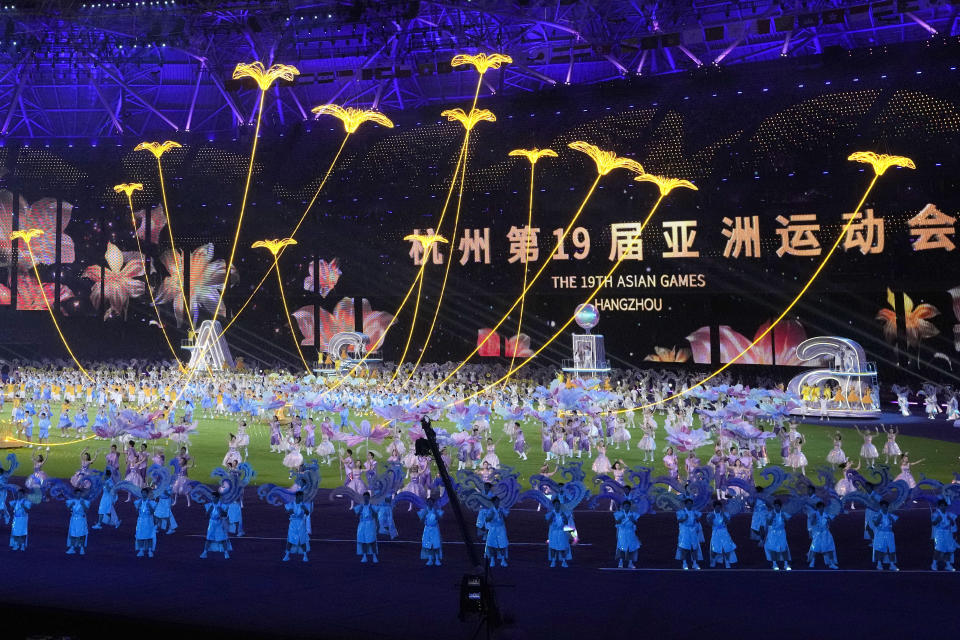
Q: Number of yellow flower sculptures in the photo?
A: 13